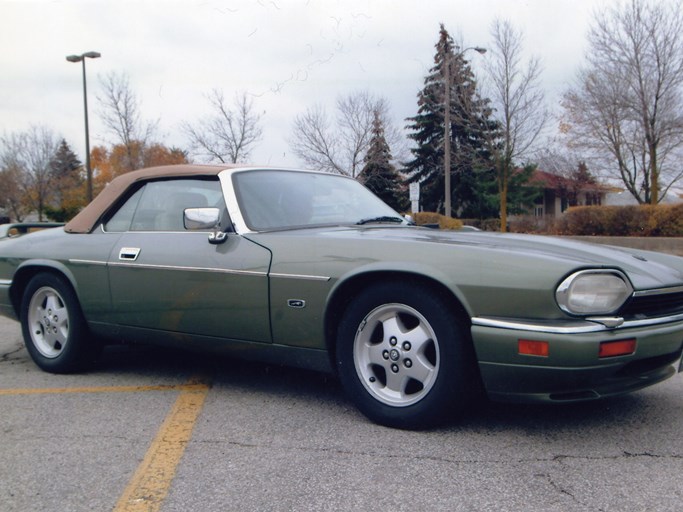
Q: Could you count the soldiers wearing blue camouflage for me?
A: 0